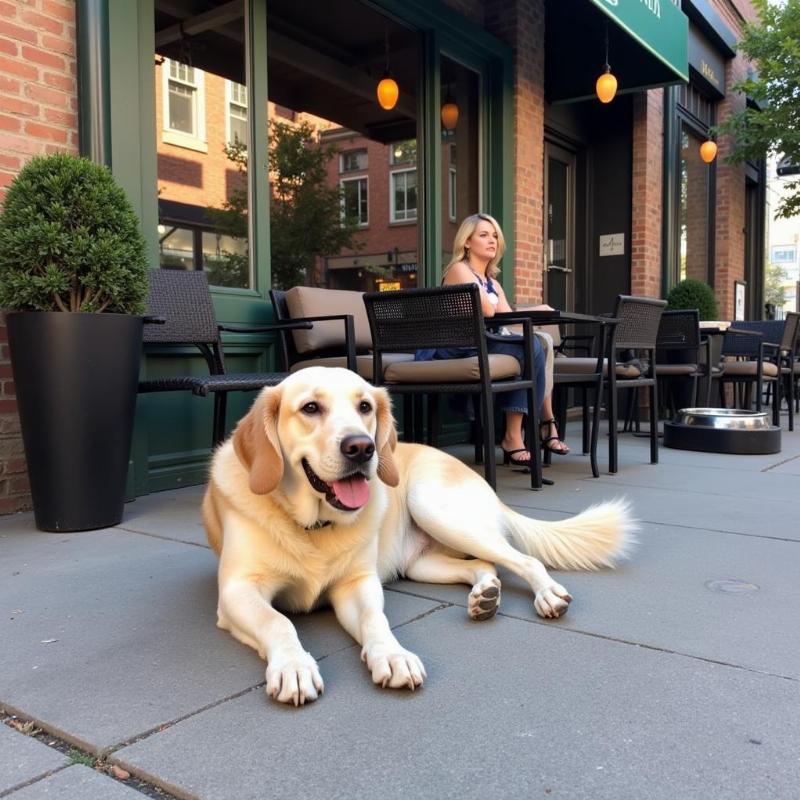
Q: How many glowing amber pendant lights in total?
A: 4